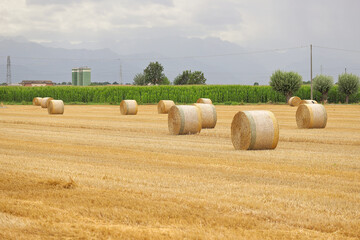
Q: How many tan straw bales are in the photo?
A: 12